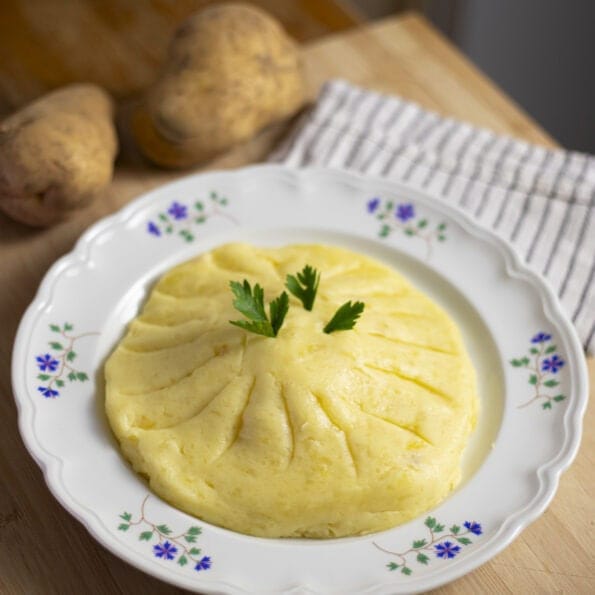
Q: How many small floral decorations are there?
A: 6